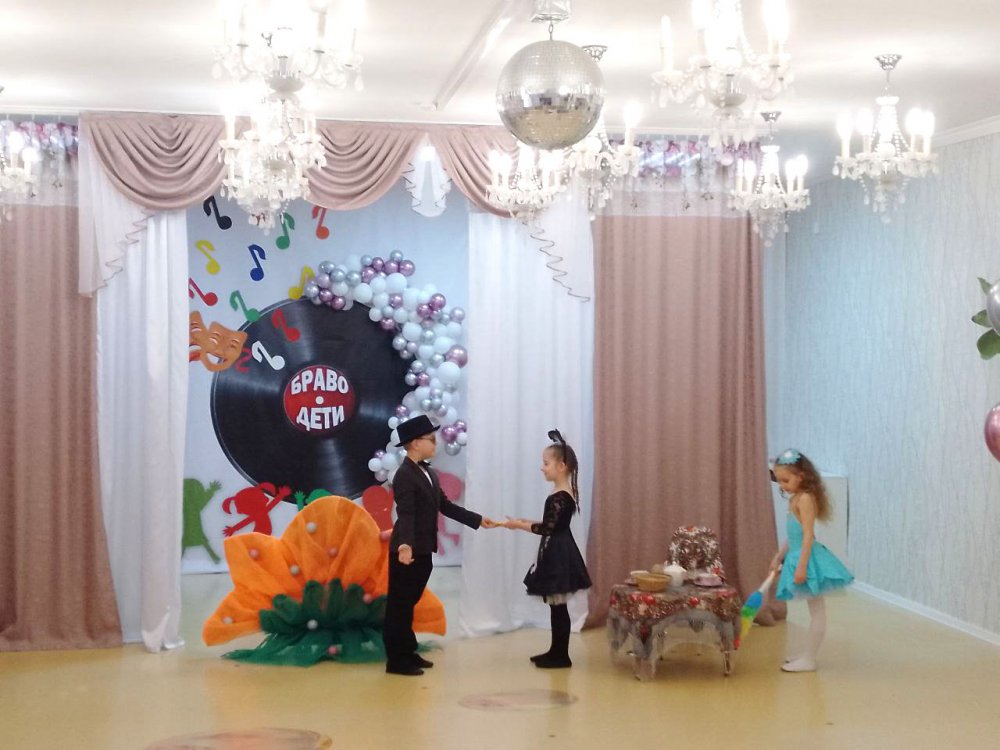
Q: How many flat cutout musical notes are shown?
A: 10